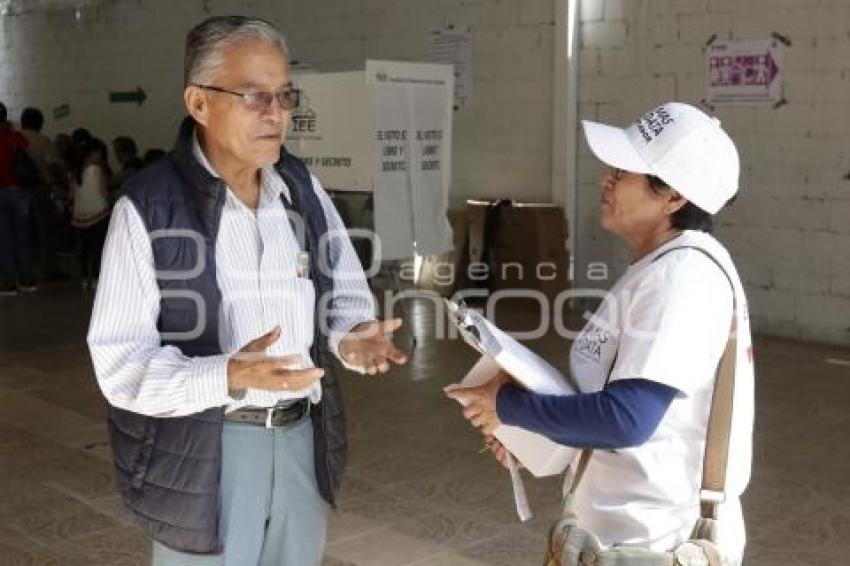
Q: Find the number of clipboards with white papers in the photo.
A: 1